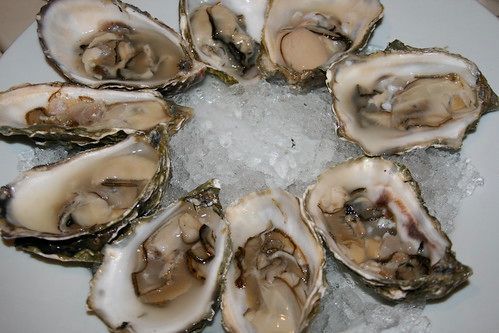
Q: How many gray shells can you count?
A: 9